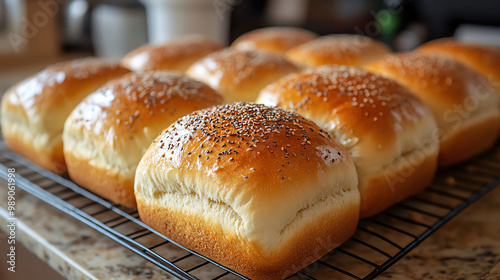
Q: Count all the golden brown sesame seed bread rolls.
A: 10